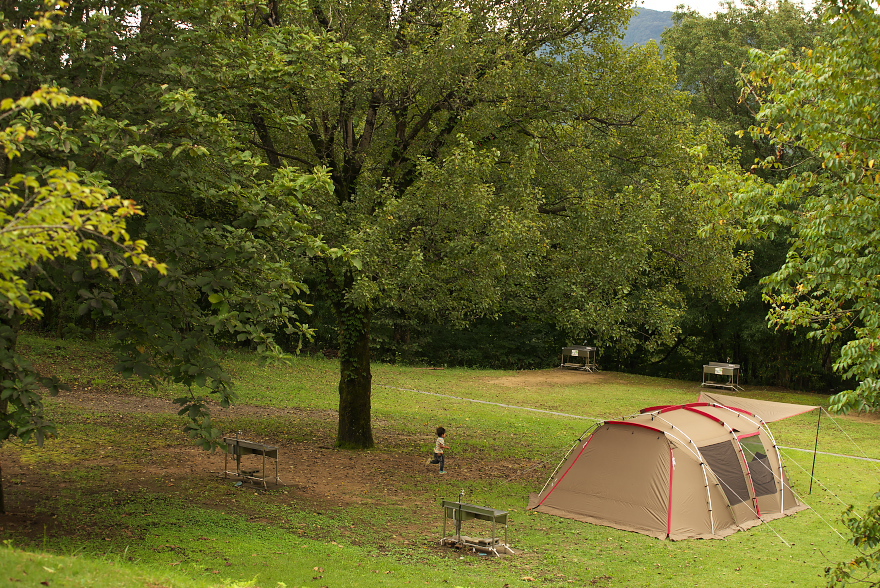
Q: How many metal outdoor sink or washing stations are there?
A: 4